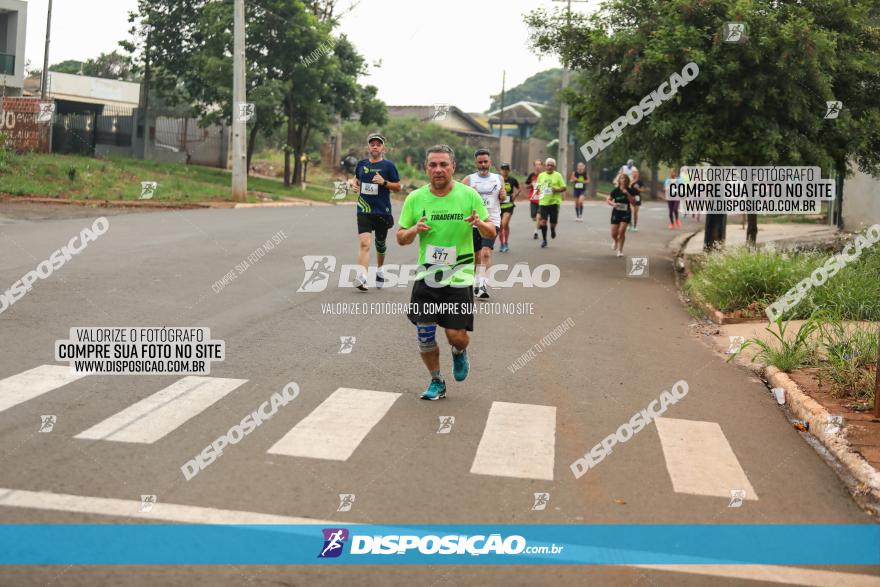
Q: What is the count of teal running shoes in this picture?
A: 2